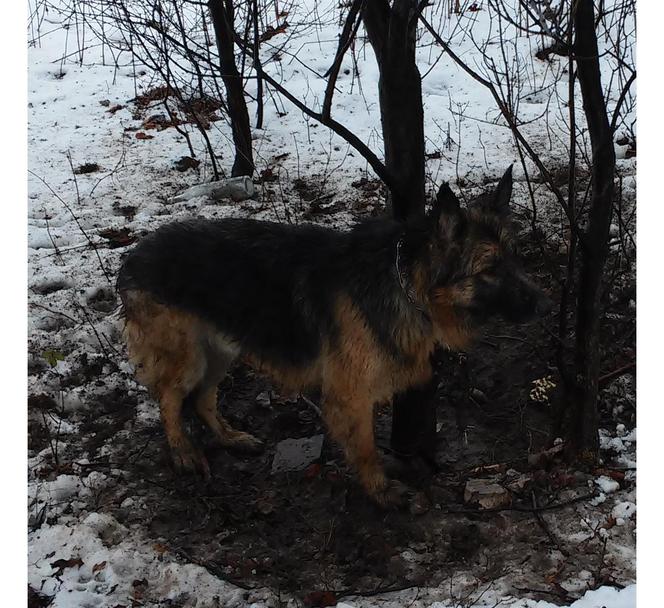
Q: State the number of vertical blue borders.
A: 0